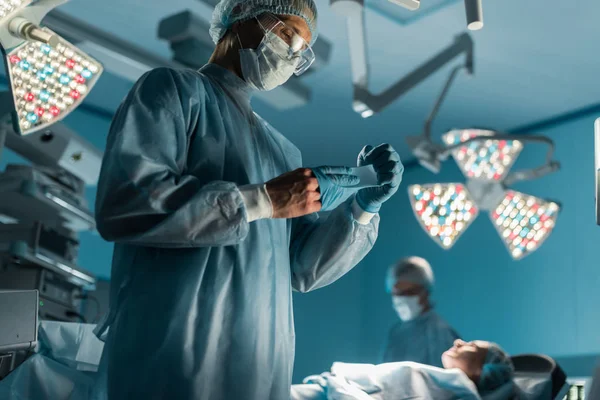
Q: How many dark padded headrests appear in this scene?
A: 1